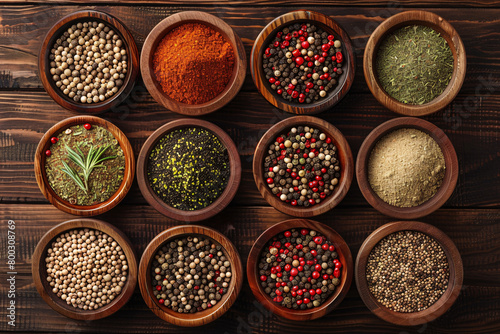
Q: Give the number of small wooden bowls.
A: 12